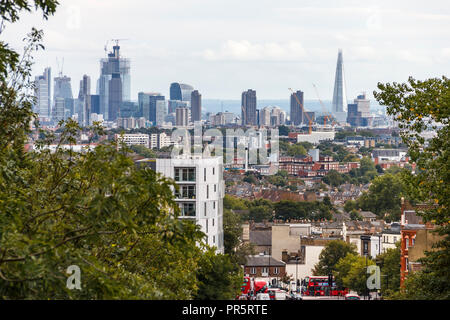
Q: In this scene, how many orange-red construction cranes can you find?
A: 2